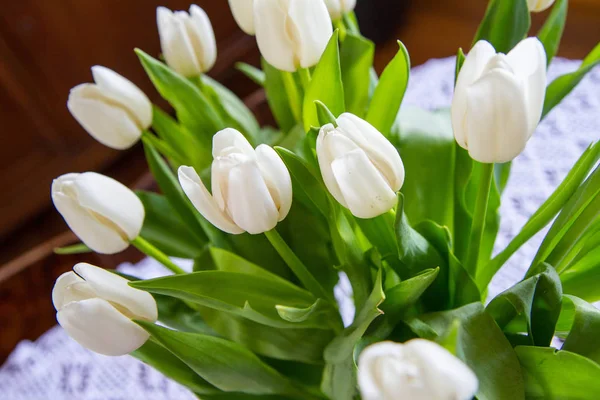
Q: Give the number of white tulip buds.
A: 12